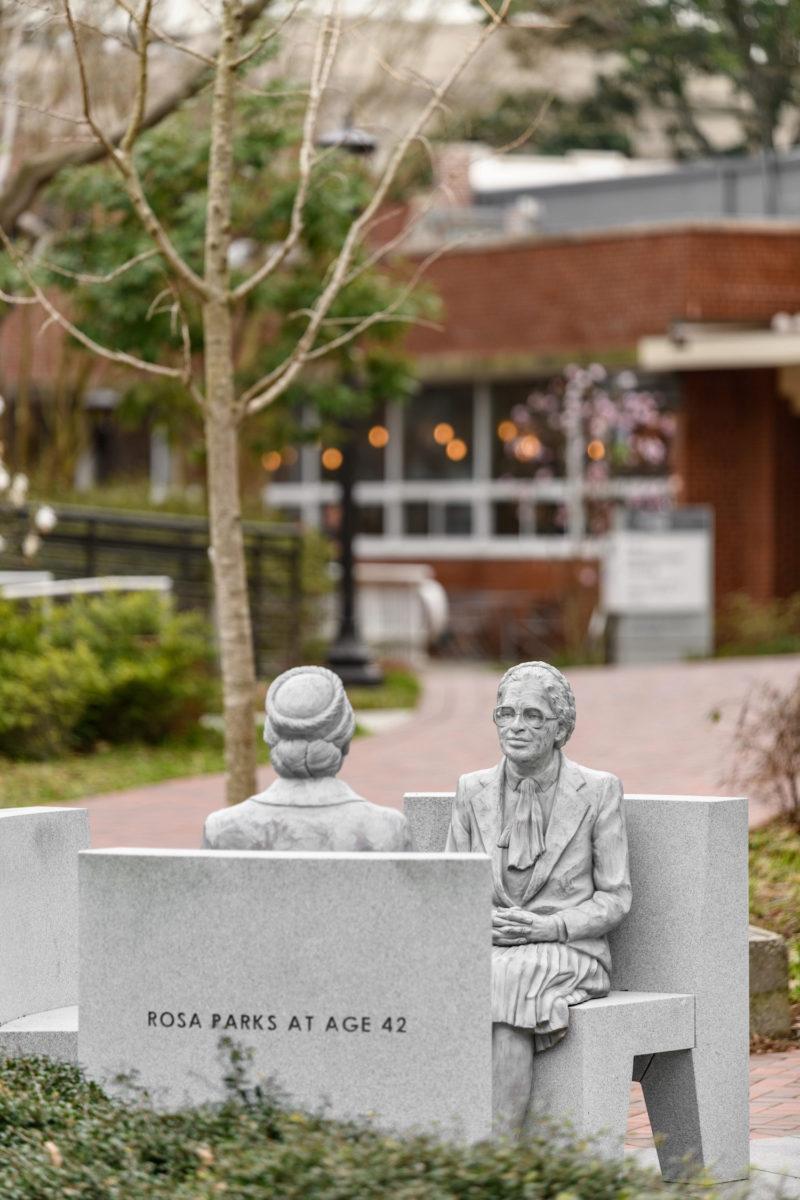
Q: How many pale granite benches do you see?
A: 3